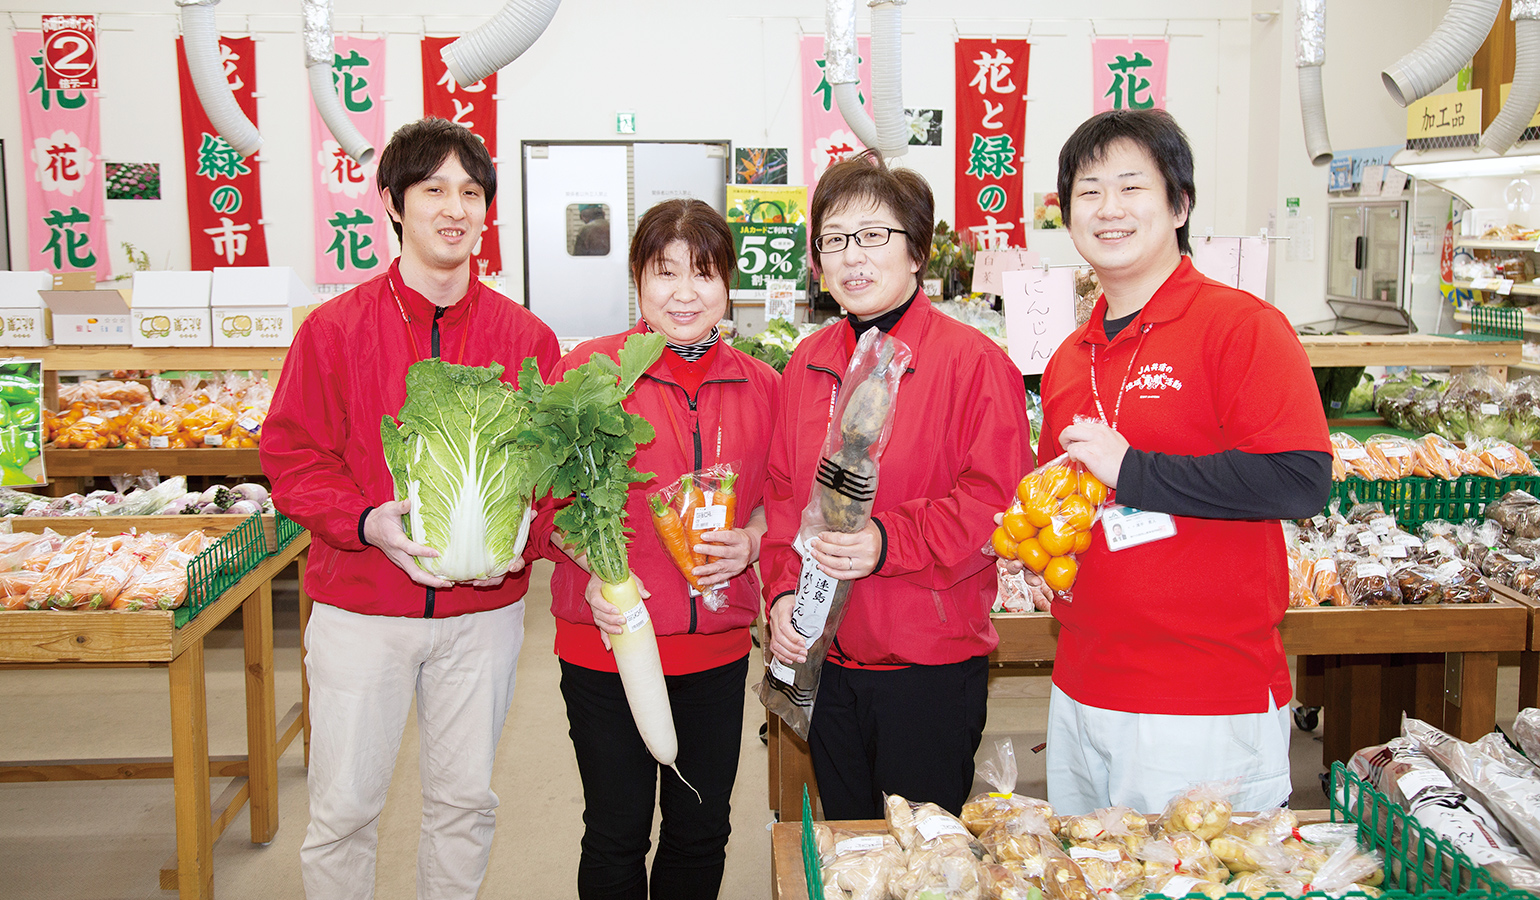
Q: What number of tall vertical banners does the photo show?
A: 7